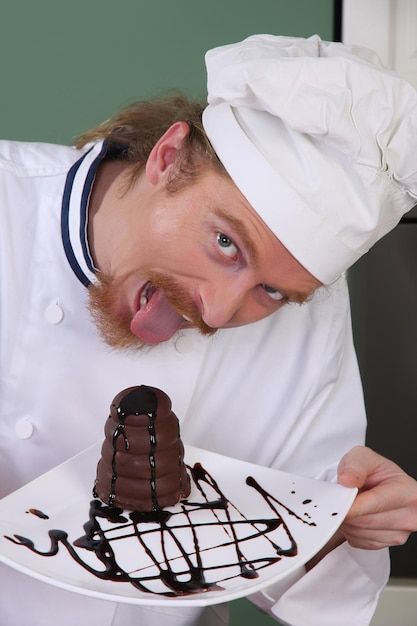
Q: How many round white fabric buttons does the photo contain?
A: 3